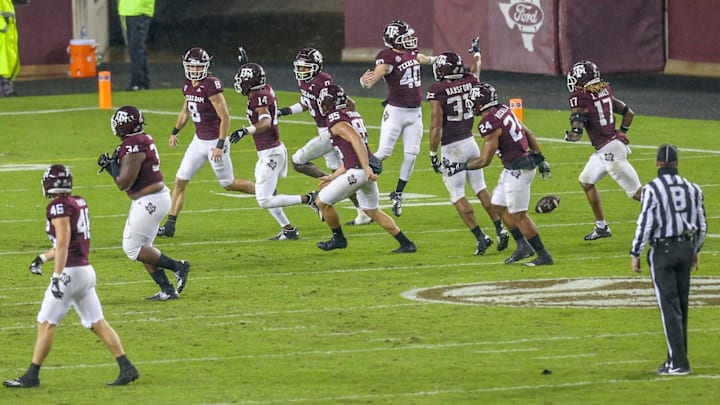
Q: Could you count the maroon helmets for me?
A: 10